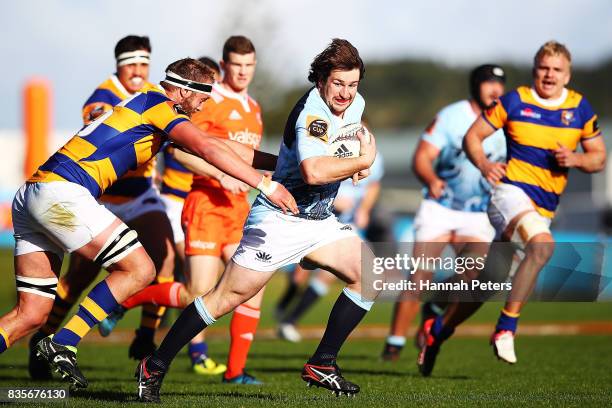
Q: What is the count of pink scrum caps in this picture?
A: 0